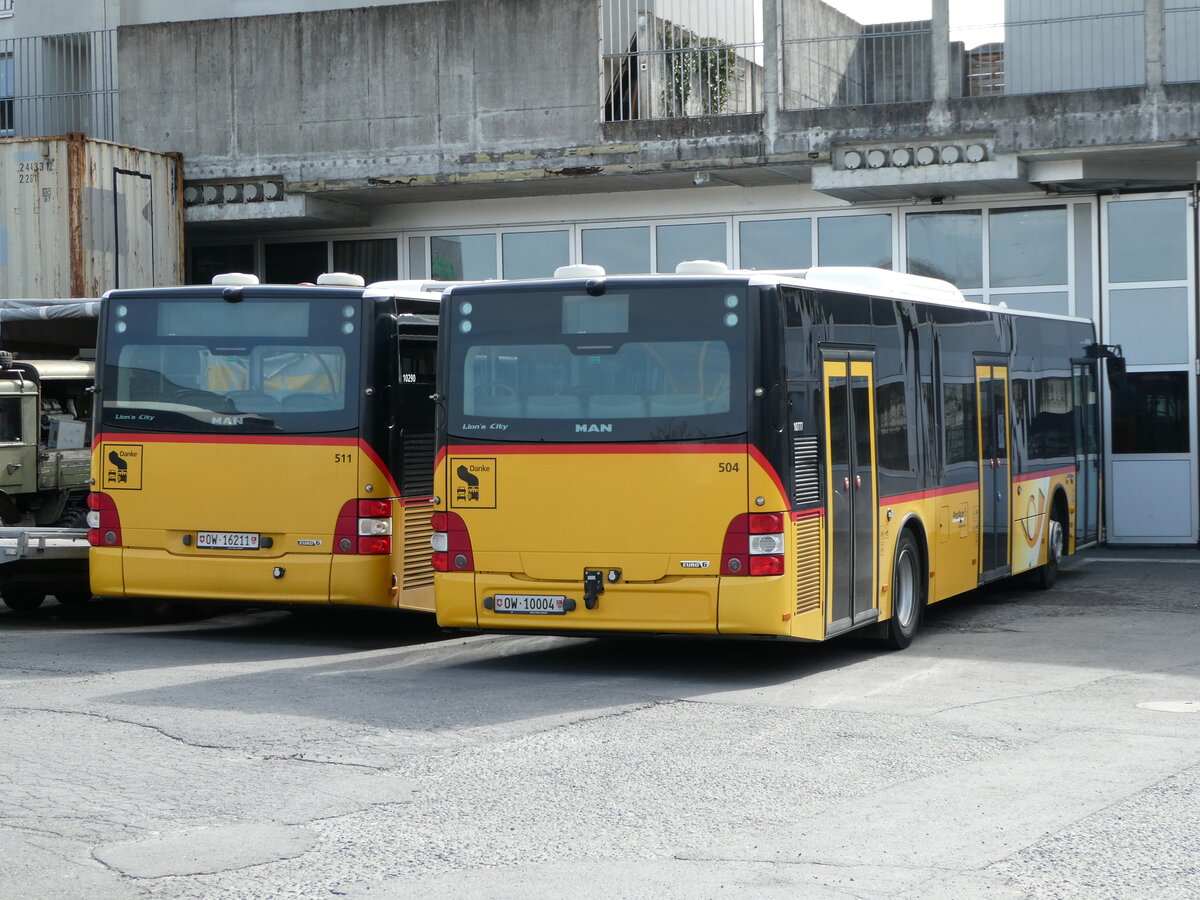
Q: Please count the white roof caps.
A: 4